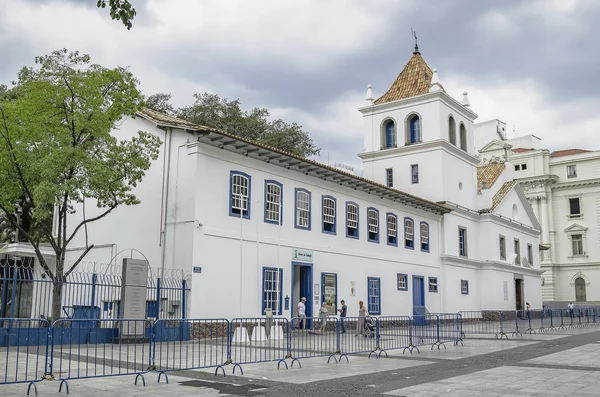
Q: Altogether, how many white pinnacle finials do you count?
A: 3